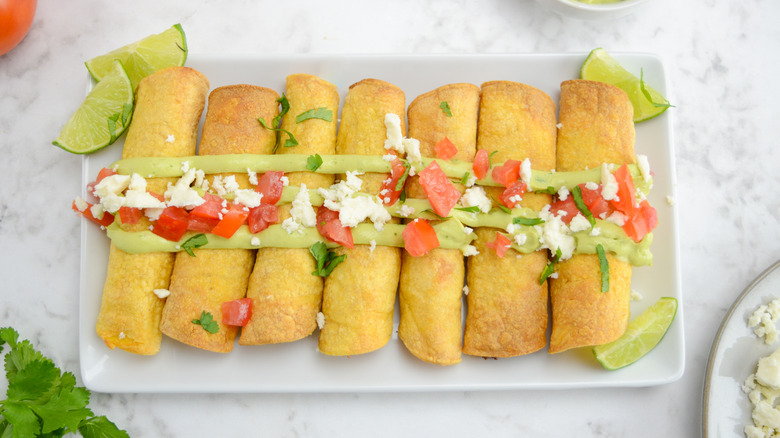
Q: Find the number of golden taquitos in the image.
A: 7